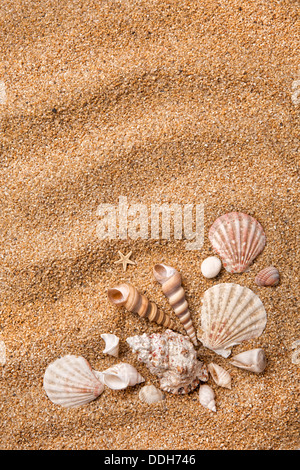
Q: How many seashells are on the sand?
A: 14